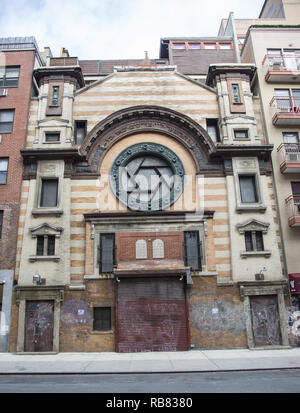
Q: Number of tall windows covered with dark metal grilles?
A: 2